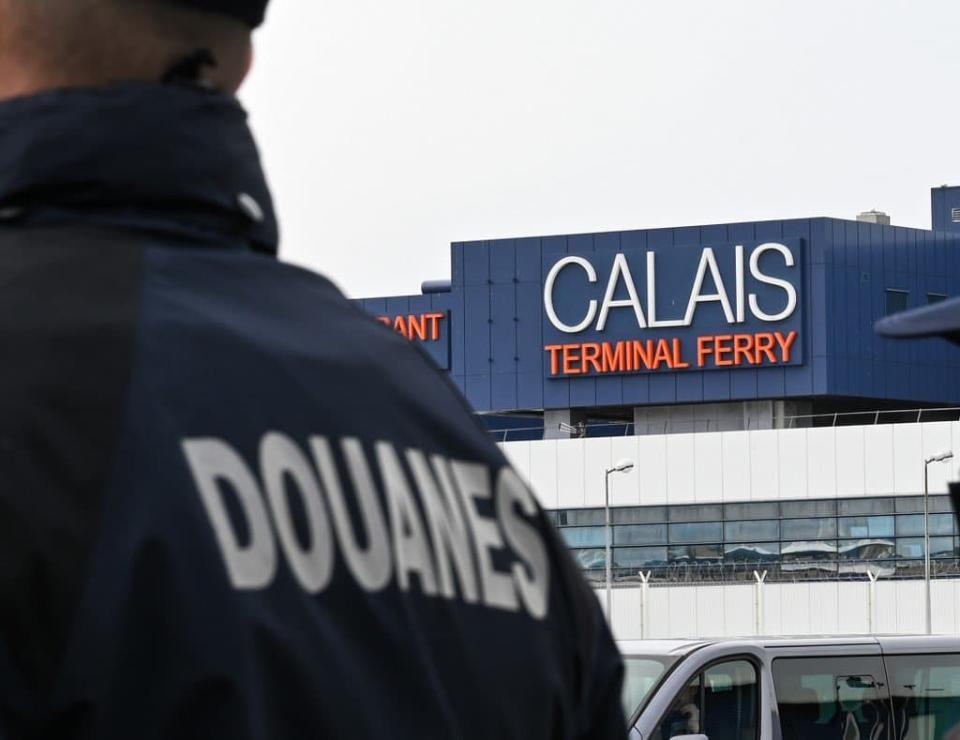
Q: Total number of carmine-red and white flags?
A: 0